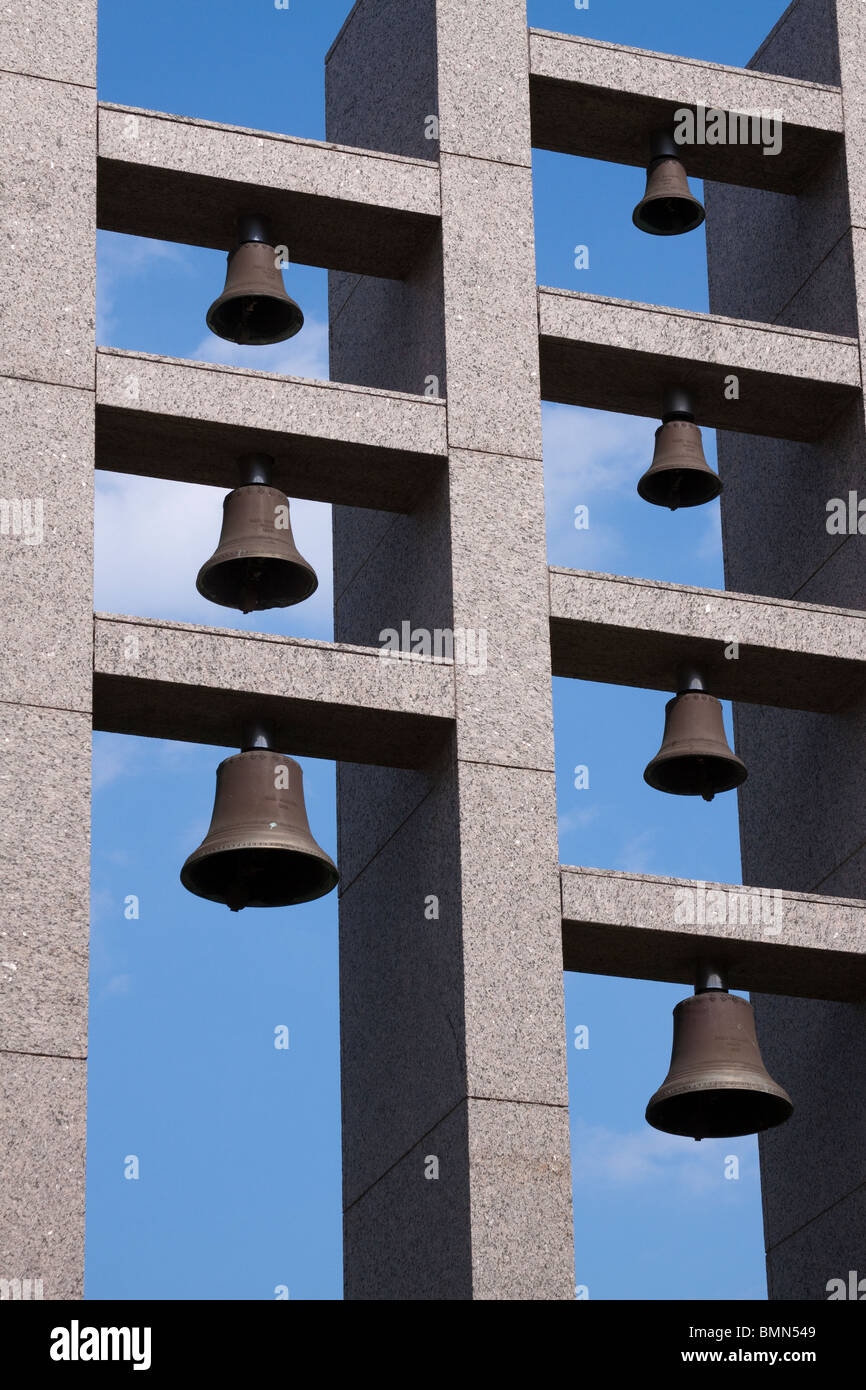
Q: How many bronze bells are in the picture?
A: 7